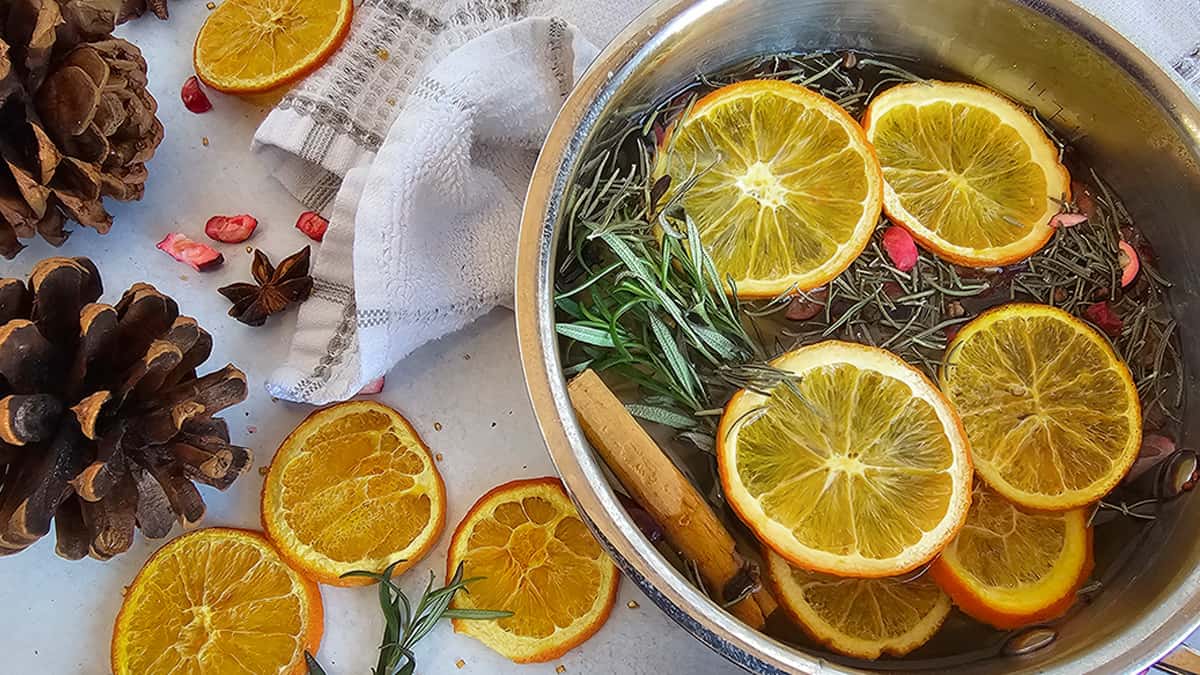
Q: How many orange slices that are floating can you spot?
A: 6